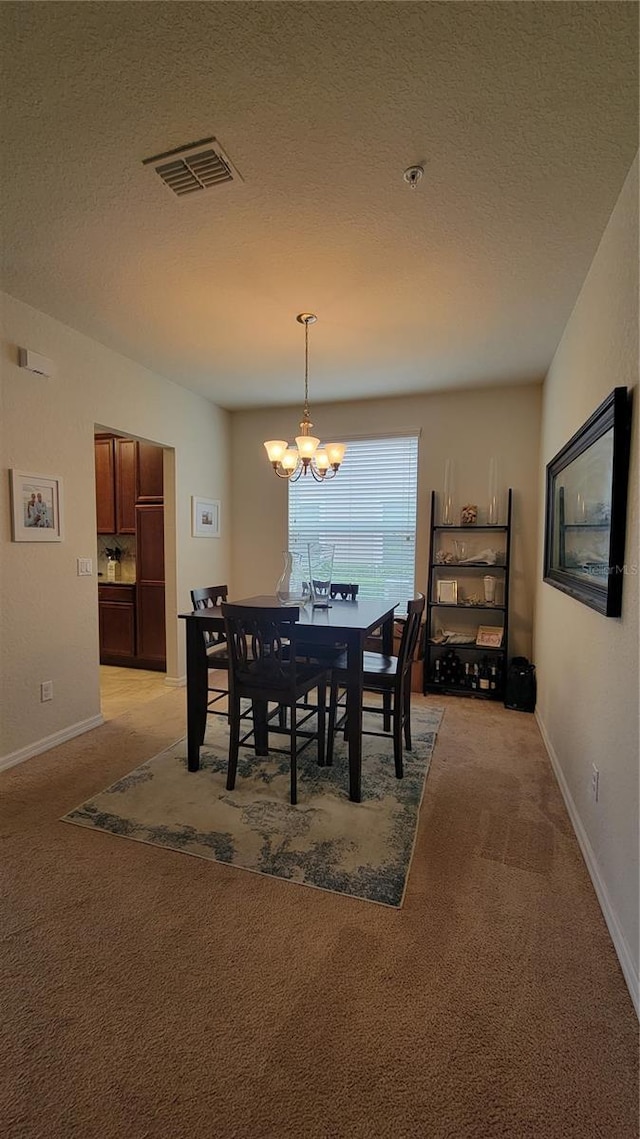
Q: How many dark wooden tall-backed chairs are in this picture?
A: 4